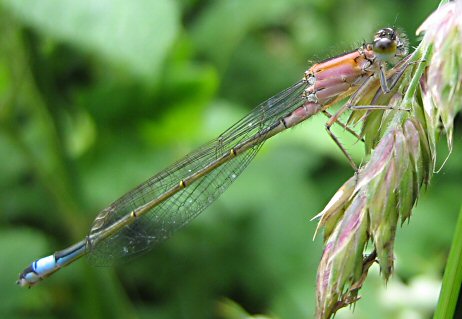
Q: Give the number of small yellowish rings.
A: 3